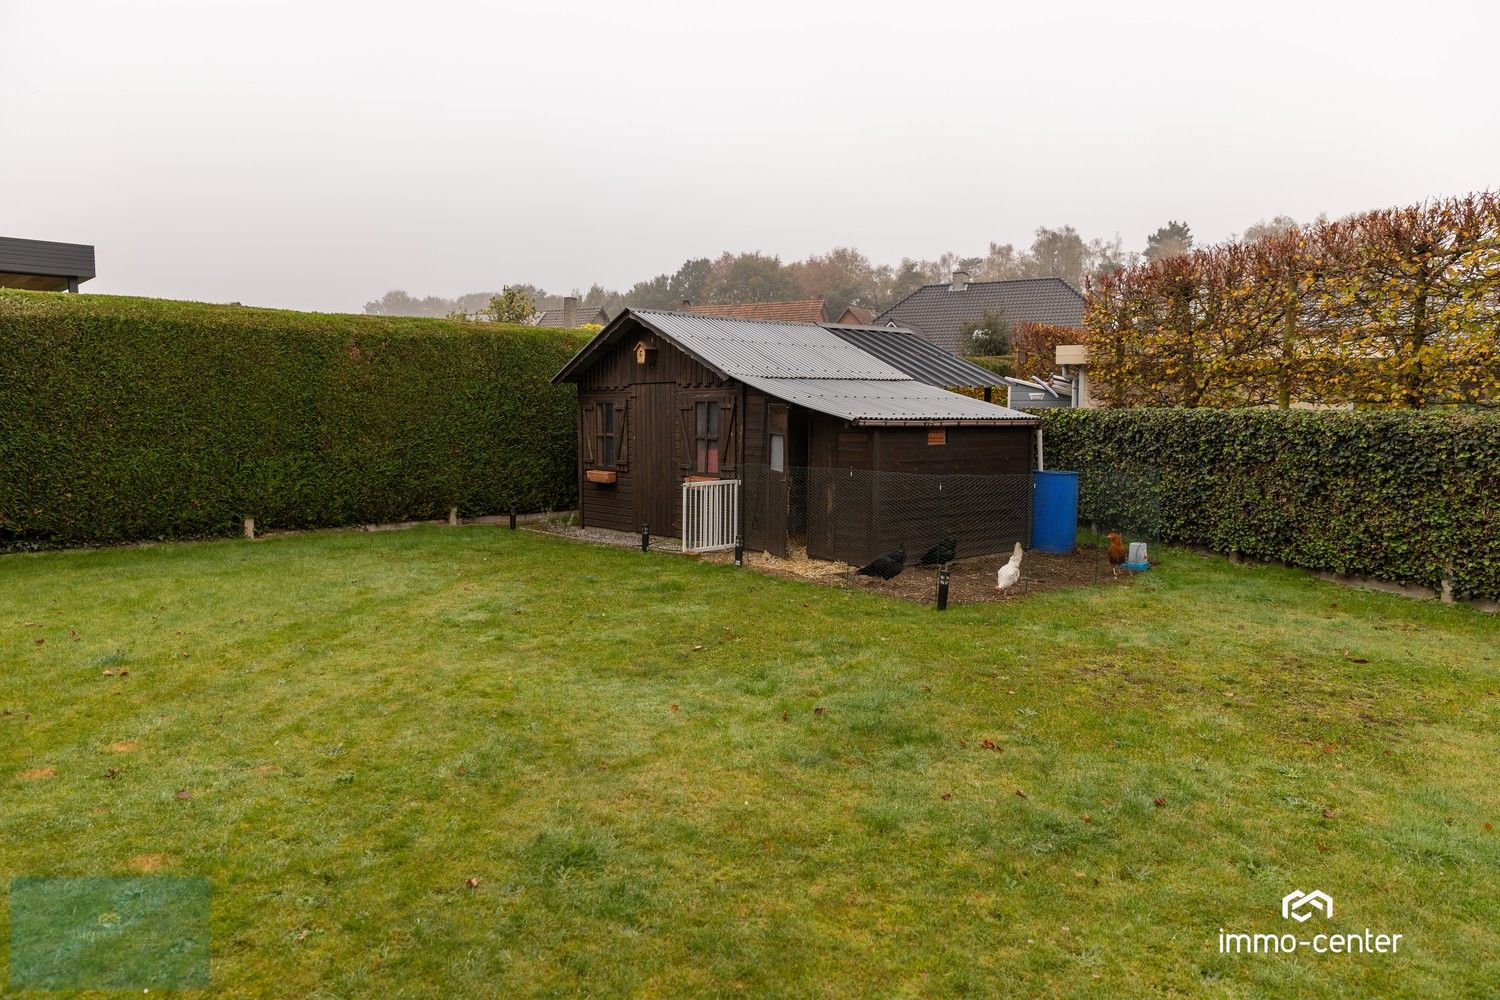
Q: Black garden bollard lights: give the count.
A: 4